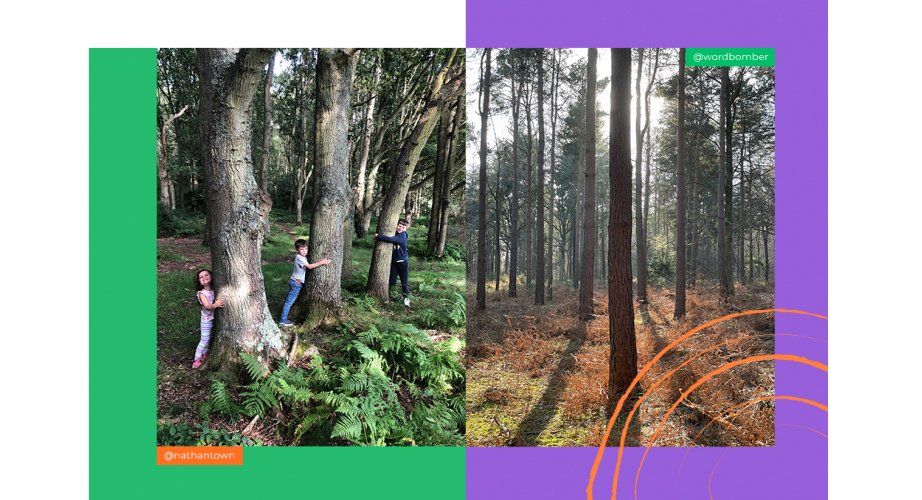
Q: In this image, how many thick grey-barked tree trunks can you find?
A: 3